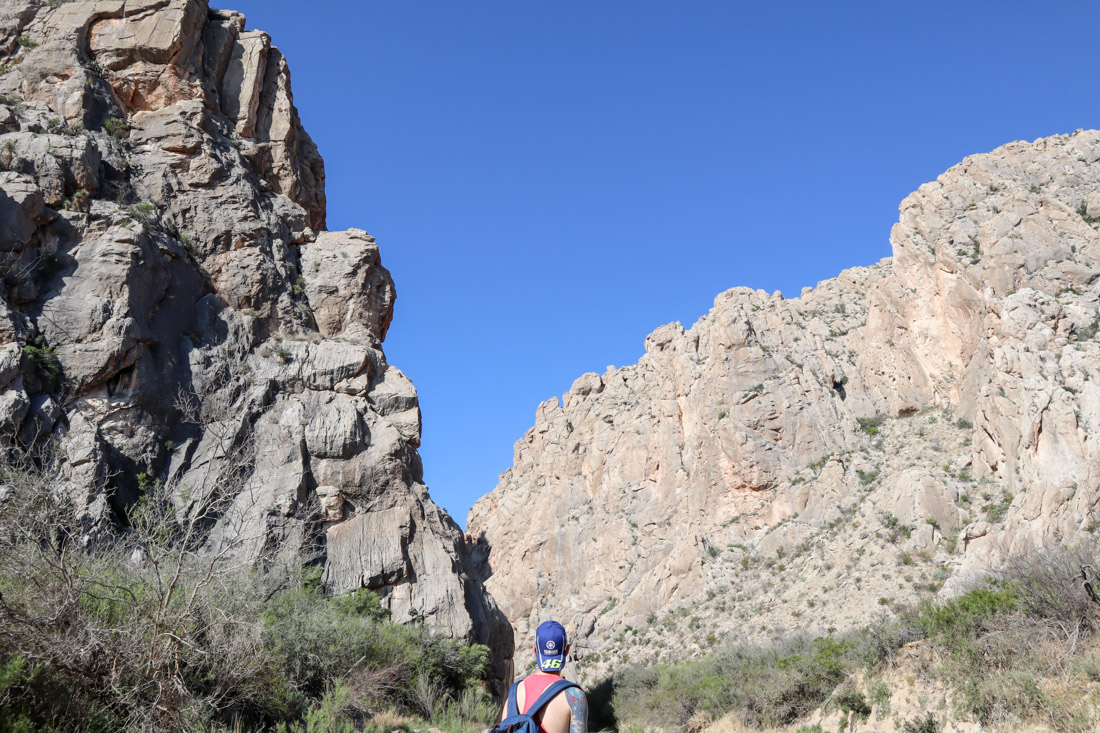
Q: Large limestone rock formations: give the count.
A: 2